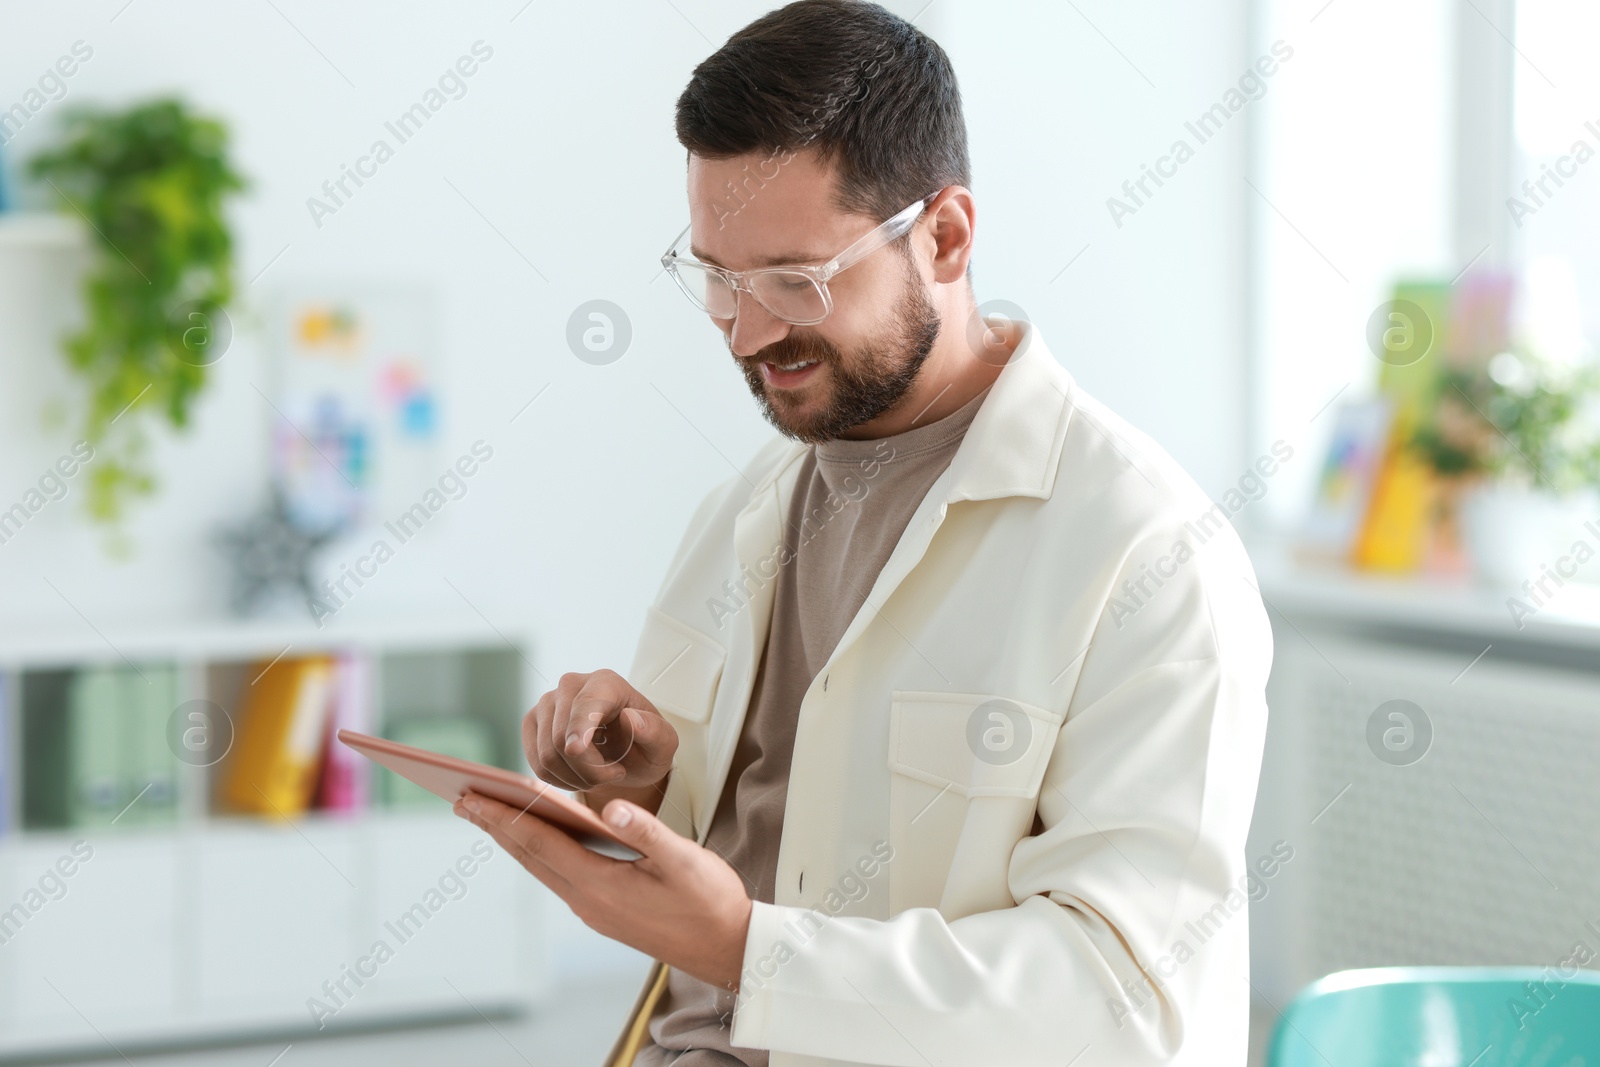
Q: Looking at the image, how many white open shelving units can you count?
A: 1